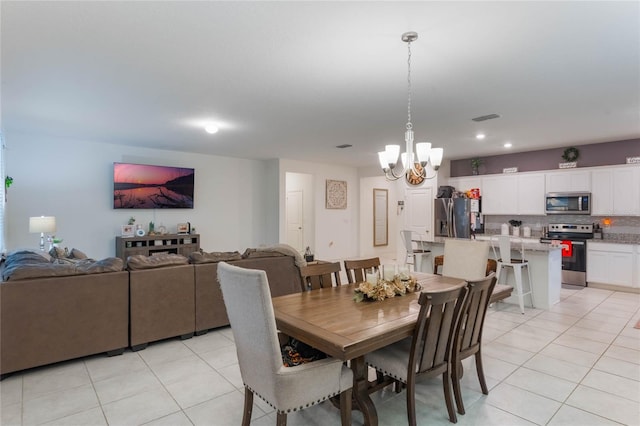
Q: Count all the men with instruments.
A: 0